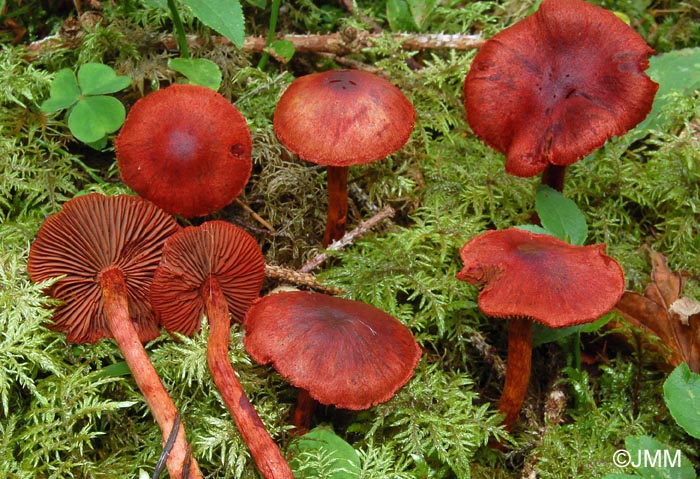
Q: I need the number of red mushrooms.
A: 7